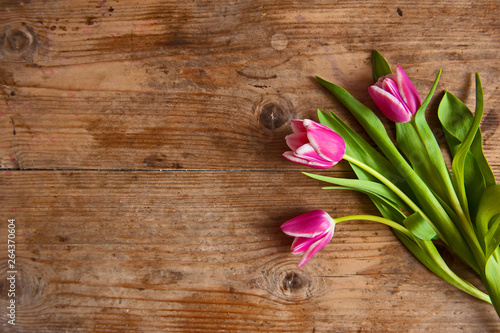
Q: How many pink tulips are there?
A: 3